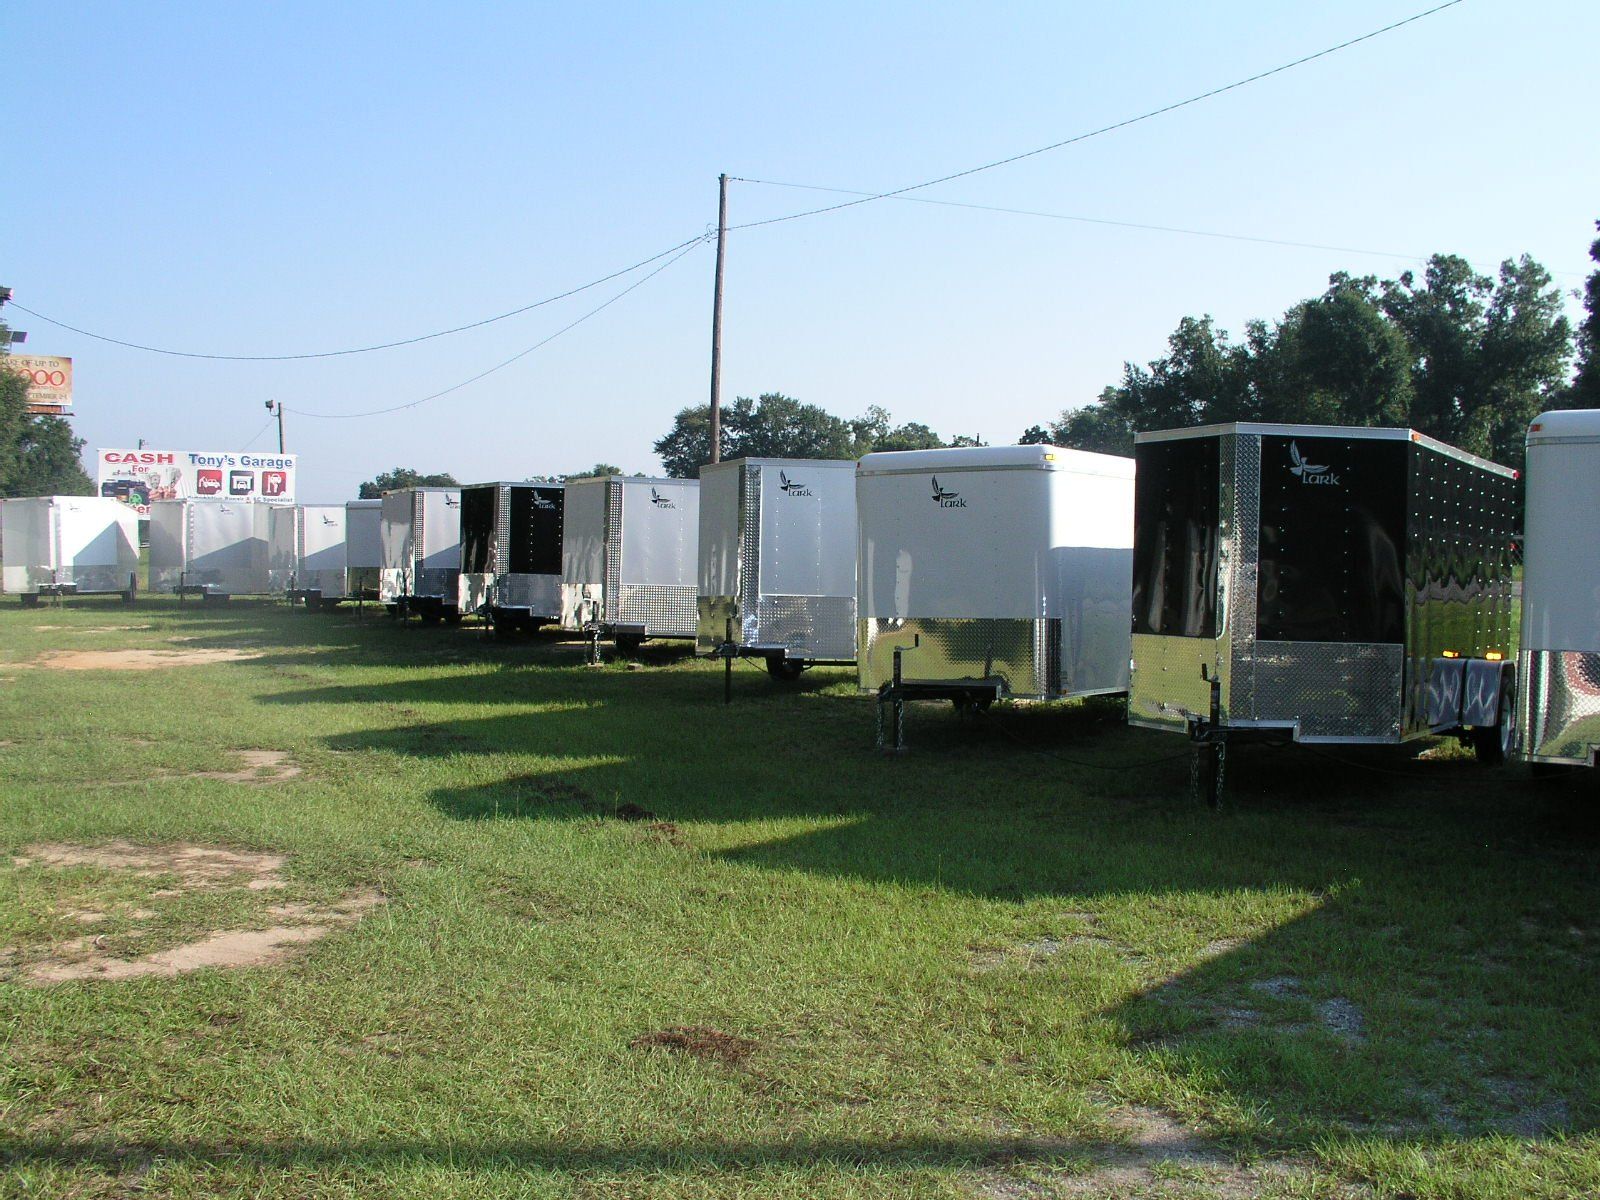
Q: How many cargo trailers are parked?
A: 11